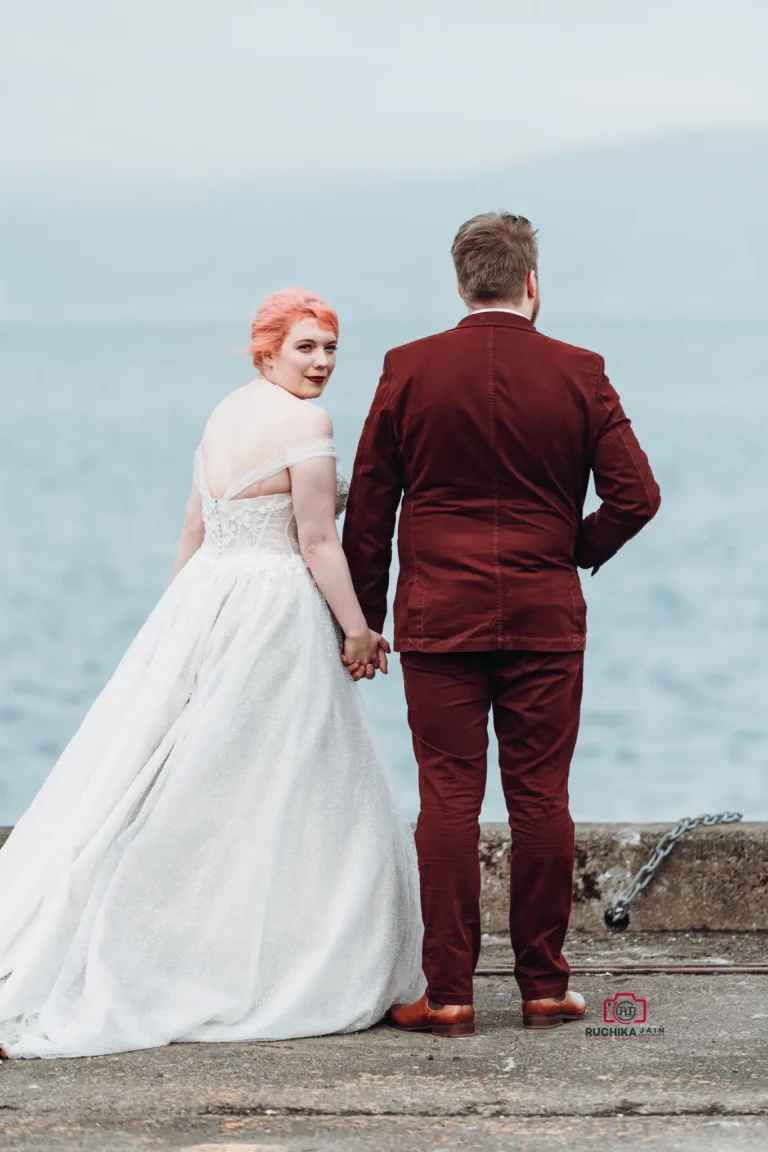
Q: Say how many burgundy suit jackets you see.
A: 1